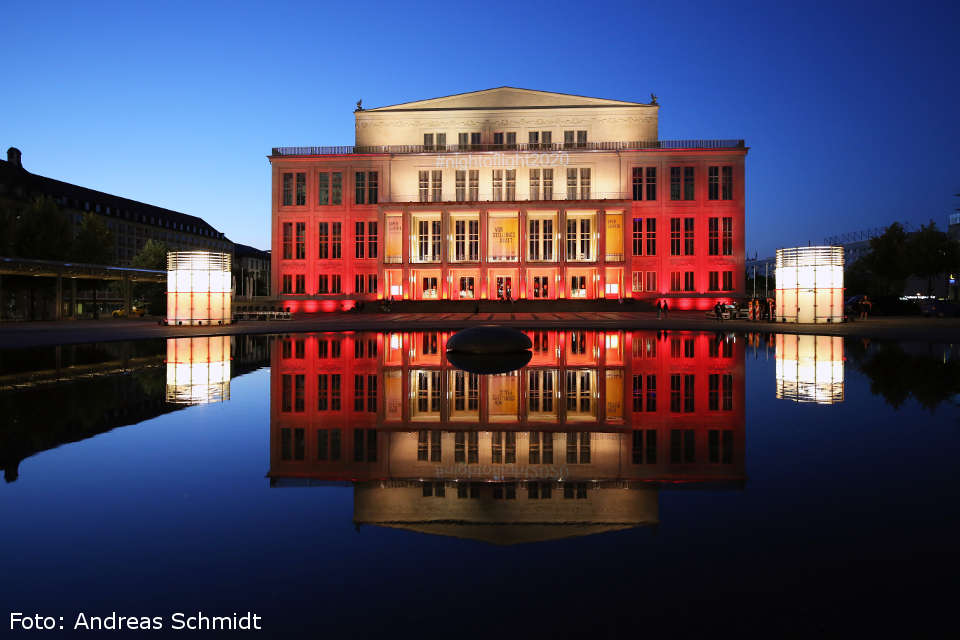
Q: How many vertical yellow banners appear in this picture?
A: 3